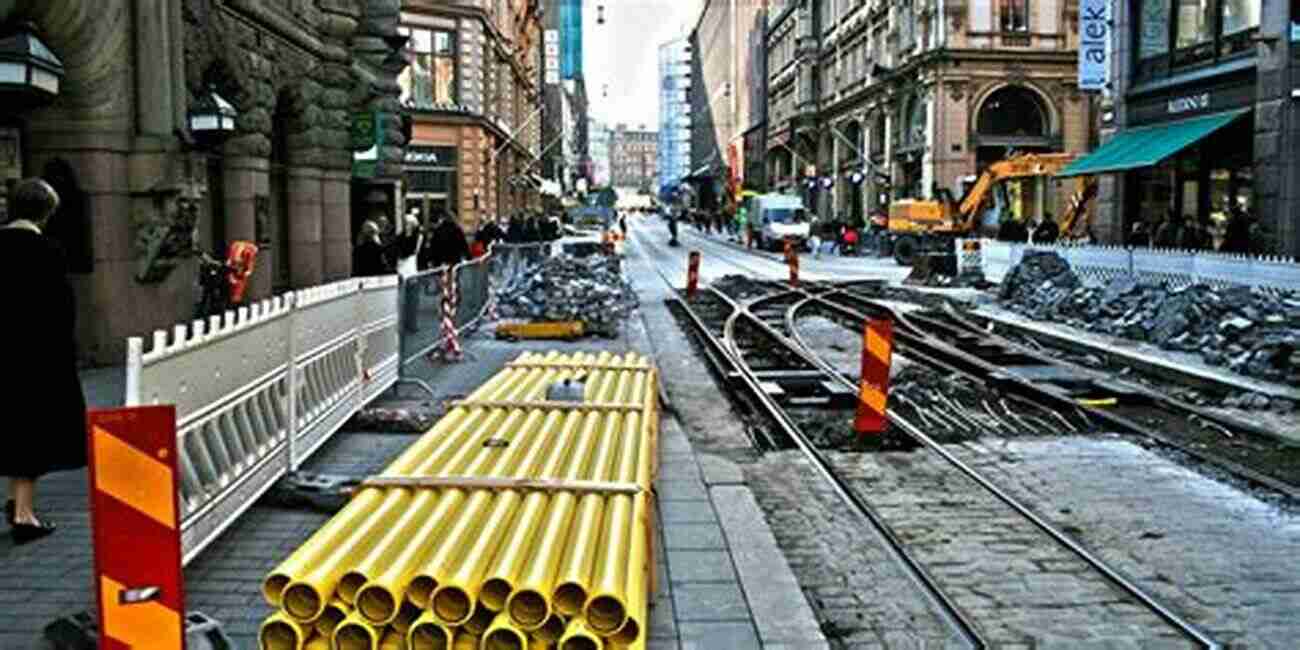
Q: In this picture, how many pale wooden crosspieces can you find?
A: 3